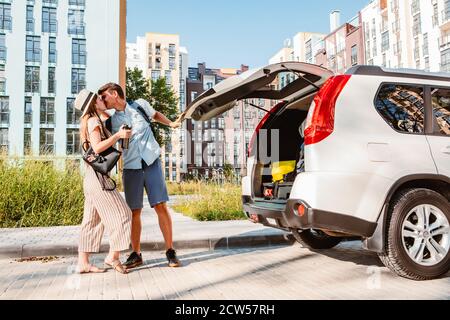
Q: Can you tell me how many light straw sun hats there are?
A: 1